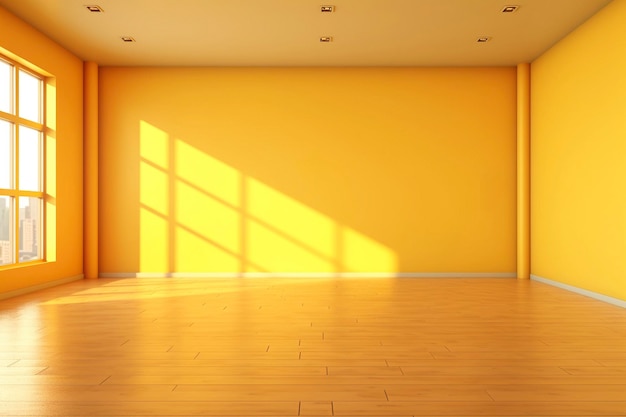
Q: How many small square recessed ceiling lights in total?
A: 6